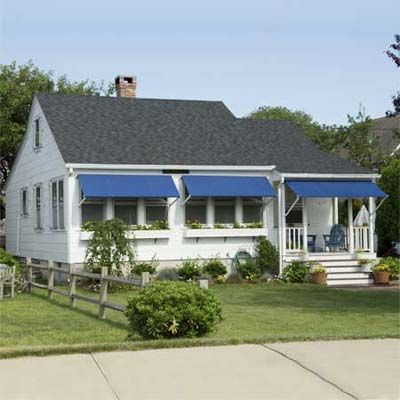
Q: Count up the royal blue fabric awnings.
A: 3